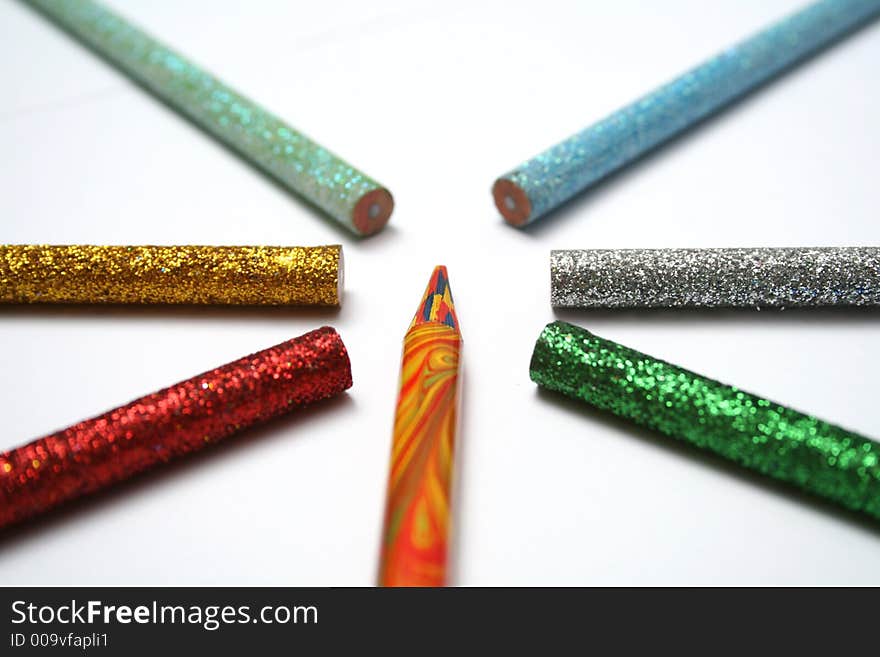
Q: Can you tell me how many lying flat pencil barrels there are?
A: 7